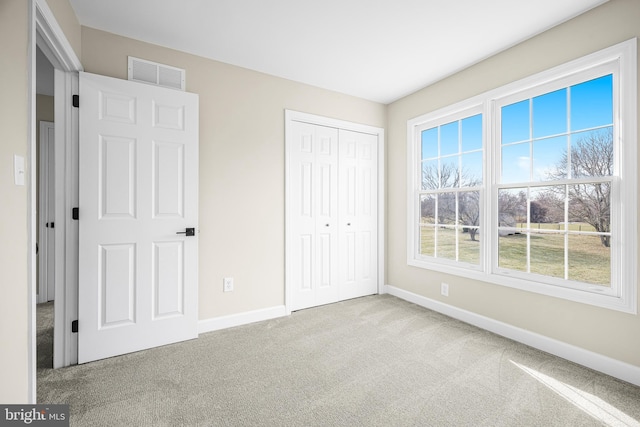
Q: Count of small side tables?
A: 0